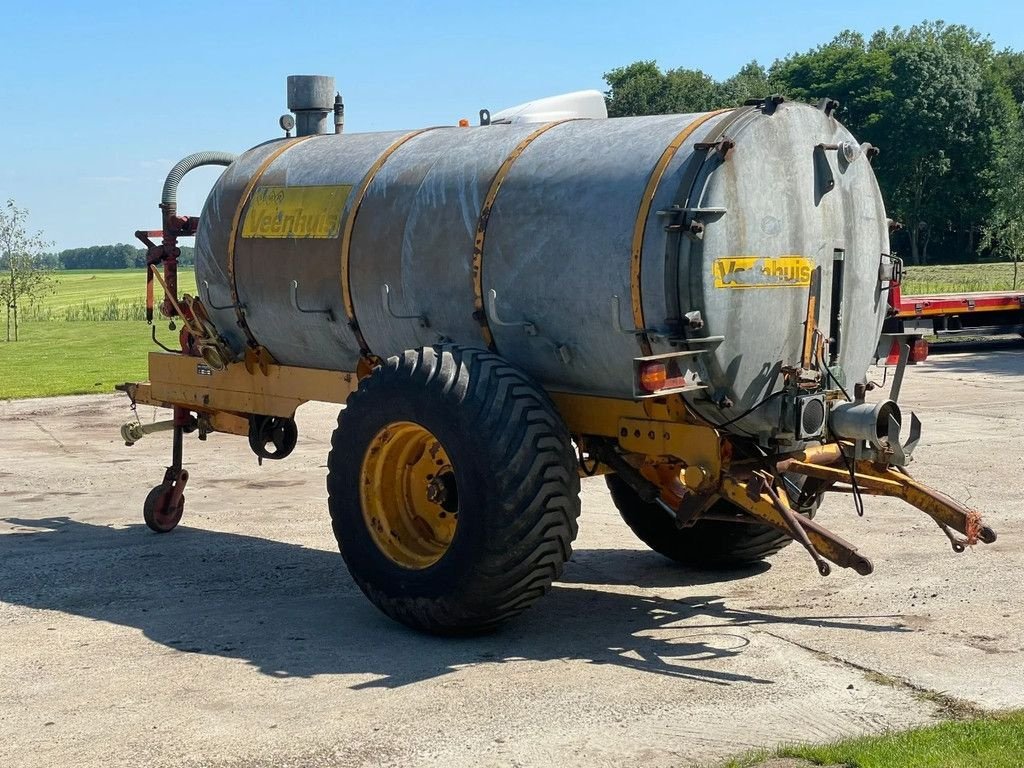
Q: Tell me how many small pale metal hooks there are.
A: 5